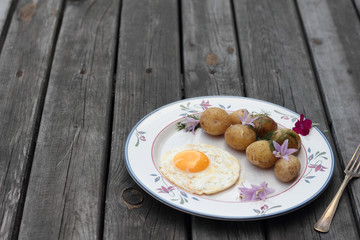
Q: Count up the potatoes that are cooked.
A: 7